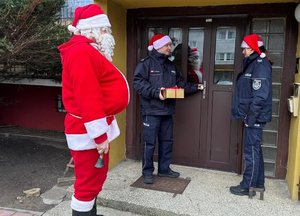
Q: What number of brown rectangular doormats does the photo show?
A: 1